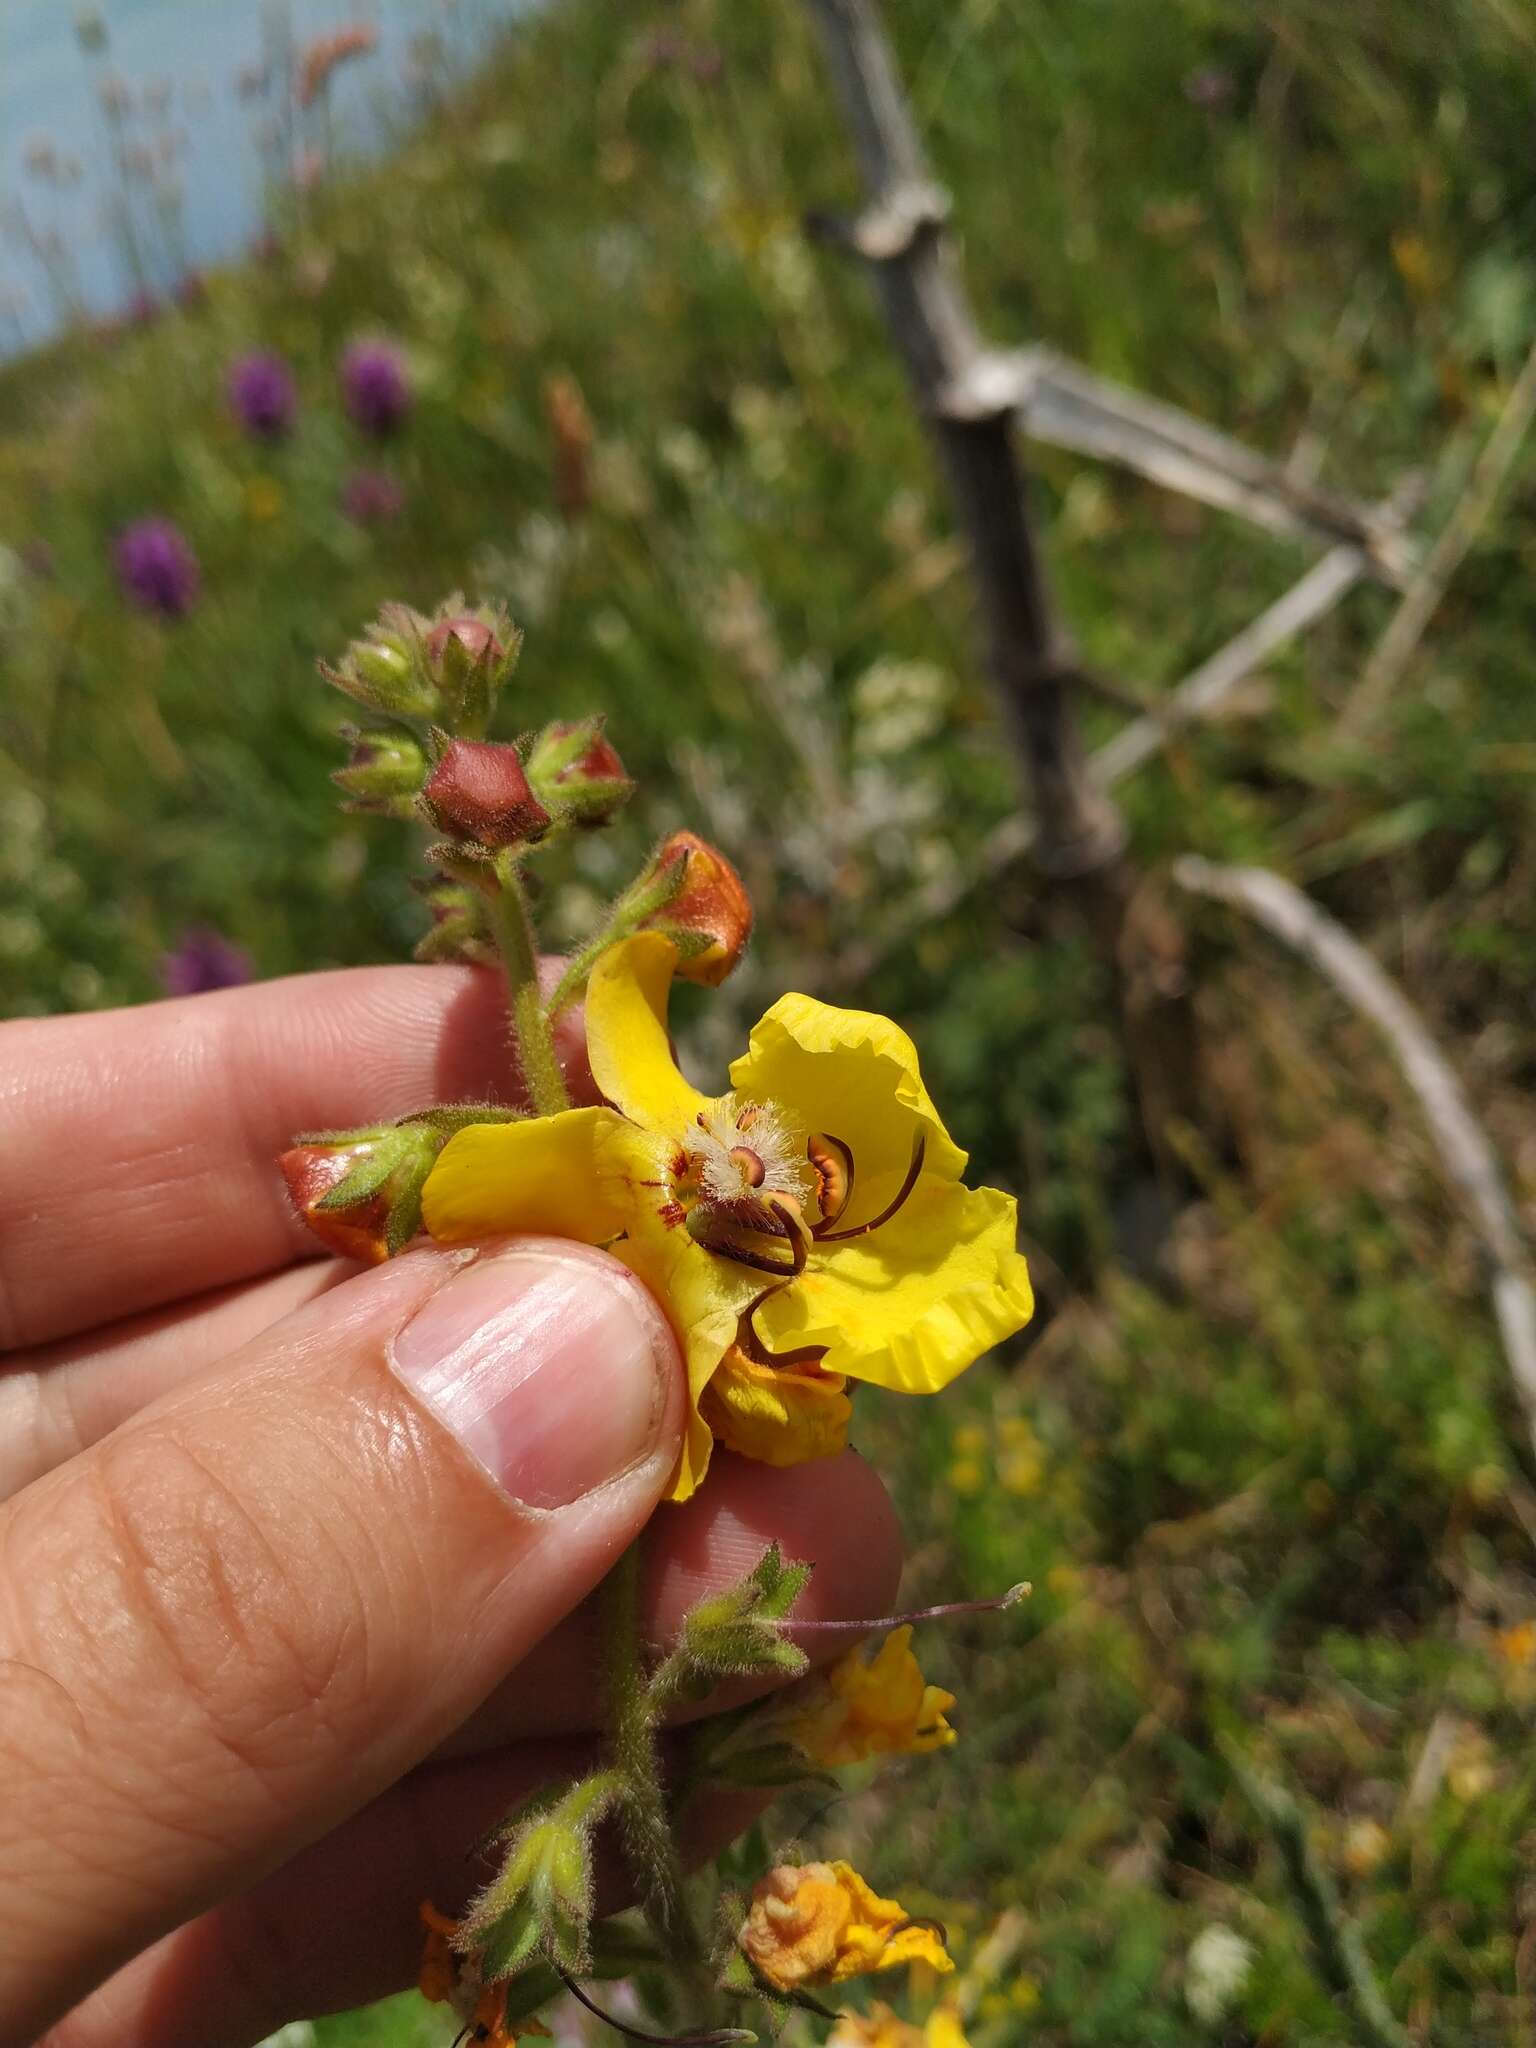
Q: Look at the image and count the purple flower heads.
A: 5